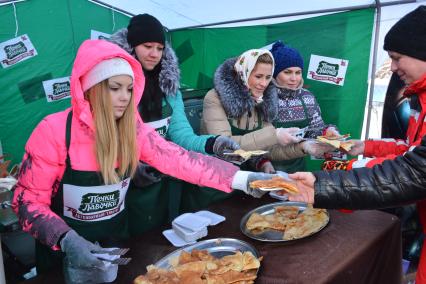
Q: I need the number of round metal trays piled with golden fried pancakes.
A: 2